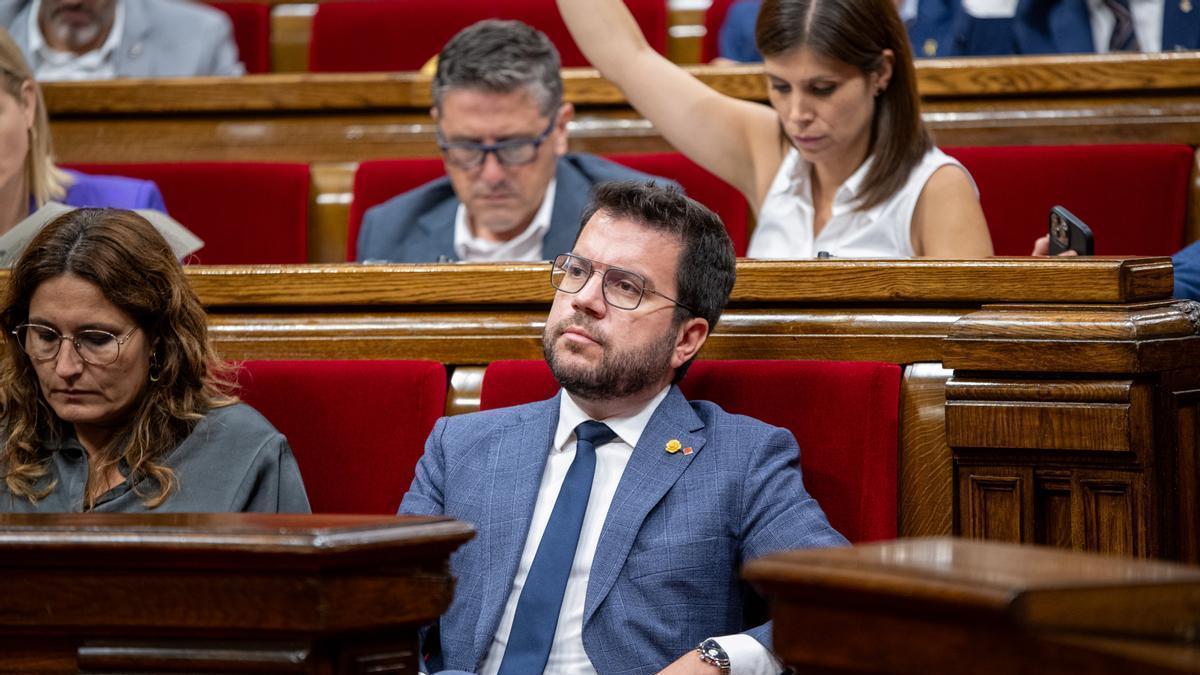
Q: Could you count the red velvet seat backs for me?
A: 8